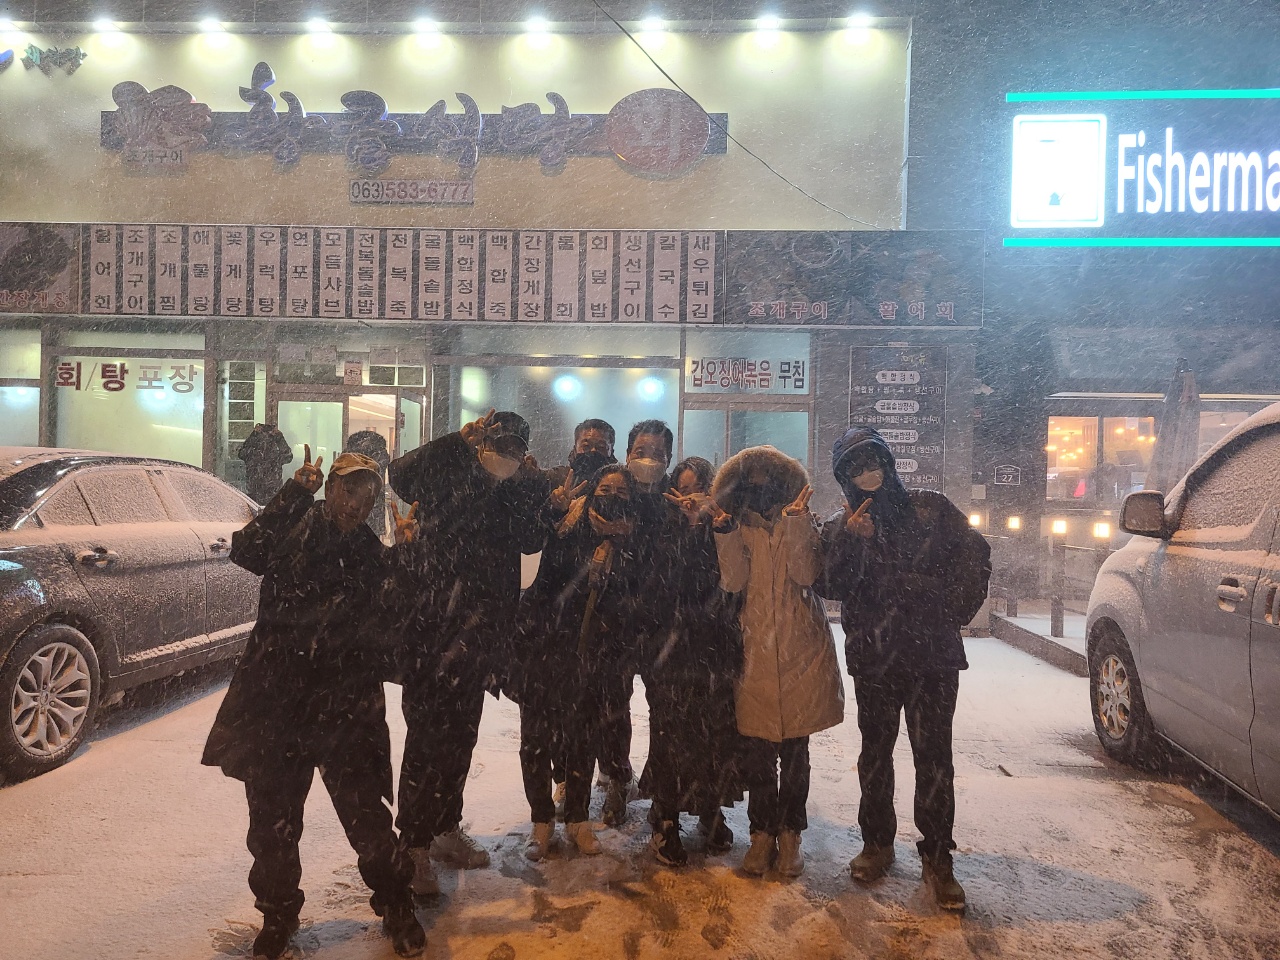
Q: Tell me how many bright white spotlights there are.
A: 9